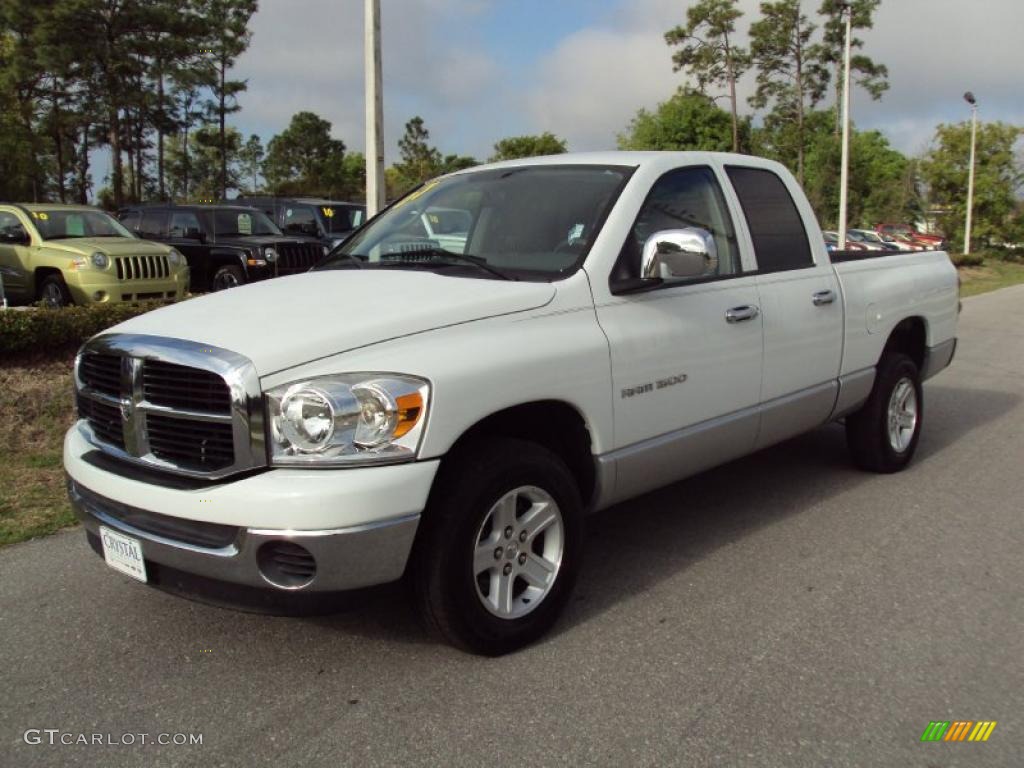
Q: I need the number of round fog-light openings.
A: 1